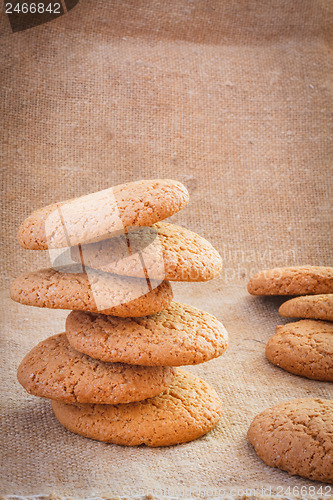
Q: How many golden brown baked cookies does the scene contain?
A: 10